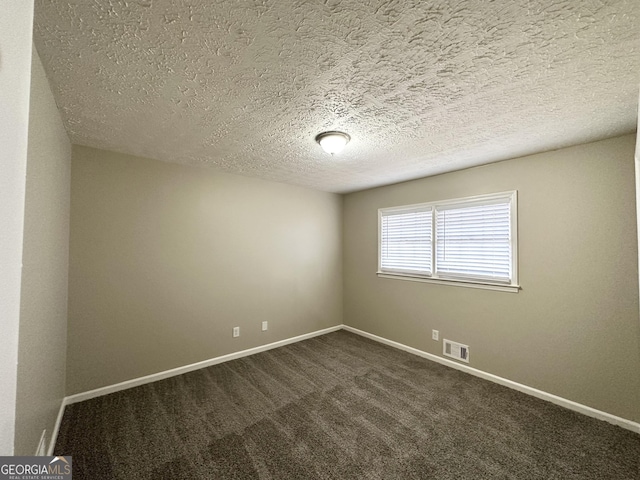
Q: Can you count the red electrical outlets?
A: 0